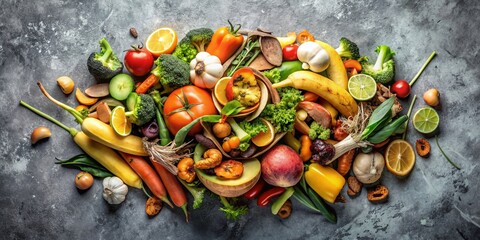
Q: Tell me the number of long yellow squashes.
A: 2